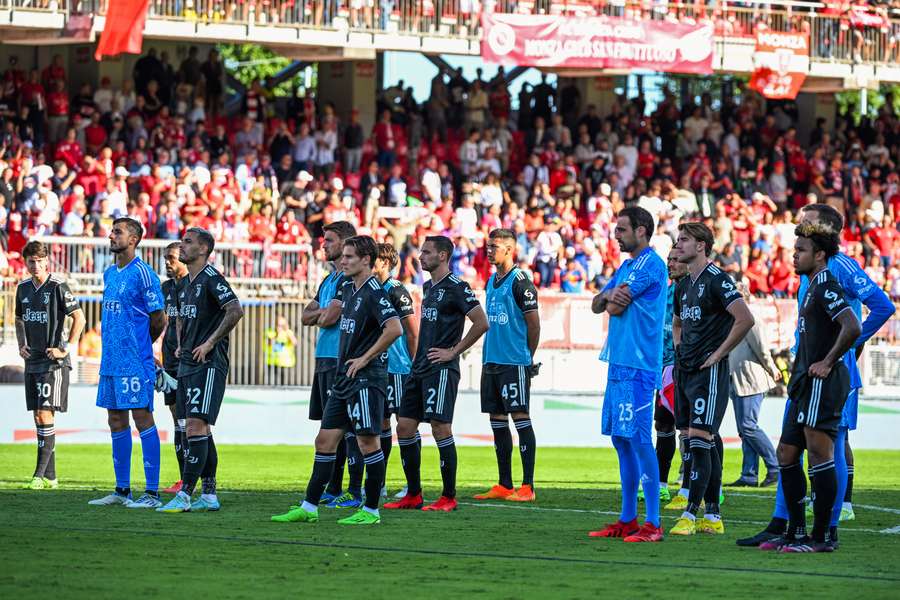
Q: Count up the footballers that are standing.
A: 14